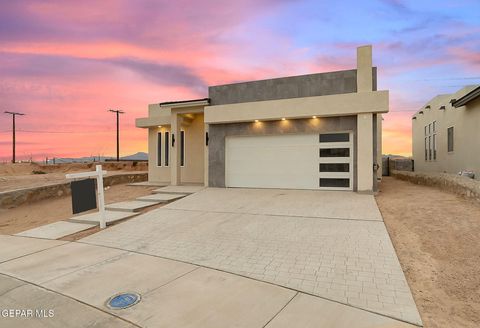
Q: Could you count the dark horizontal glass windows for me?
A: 4